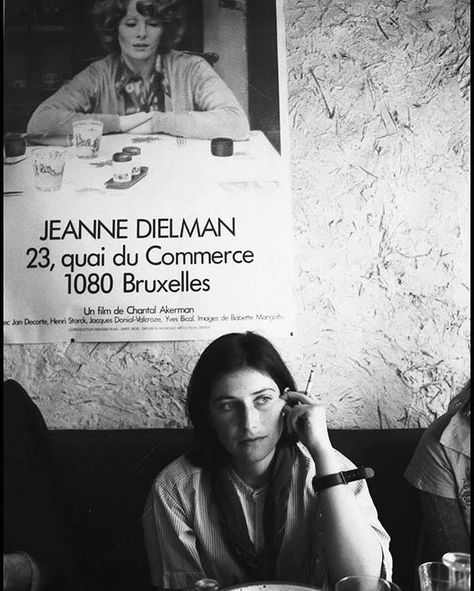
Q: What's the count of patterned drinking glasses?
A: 2